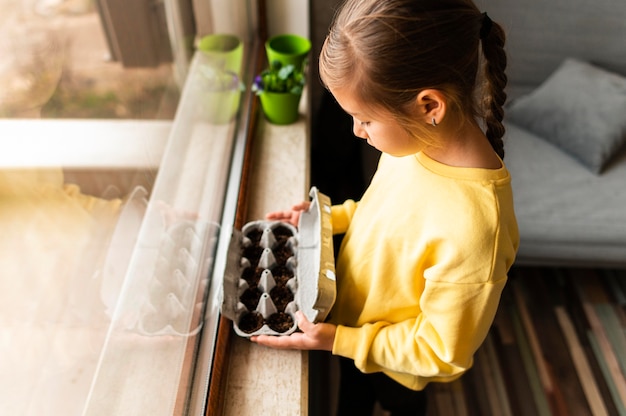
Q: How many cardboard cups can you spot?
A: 10